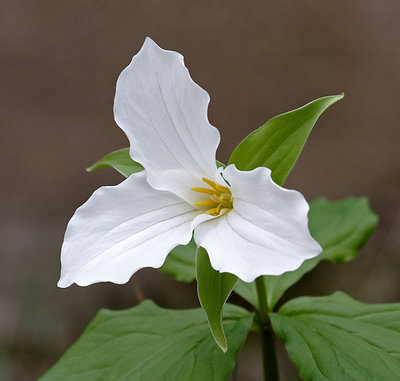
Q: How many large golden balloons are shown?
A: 0